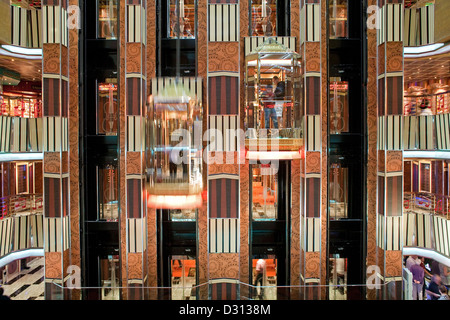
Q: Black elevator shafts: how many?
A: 4